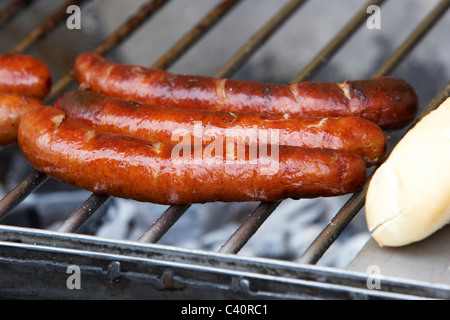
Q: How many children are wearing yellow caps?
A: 0